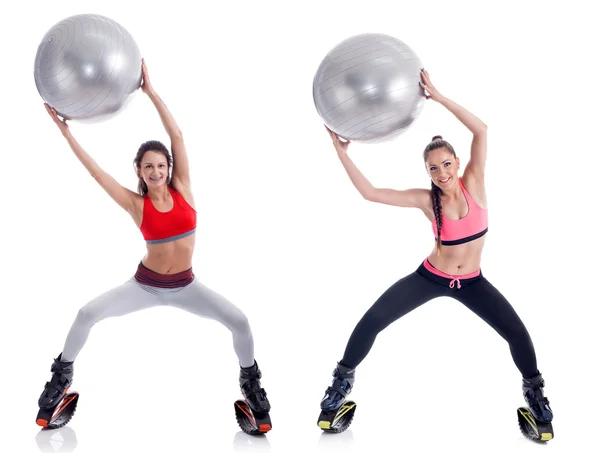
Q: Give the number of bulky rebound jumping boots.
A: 4